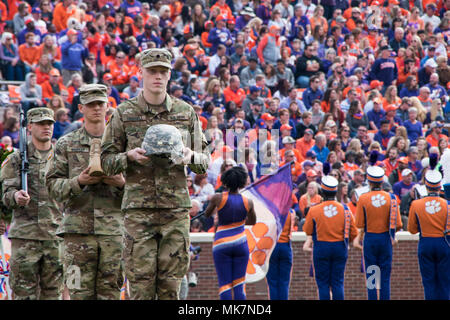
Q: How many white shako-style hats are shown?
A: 3